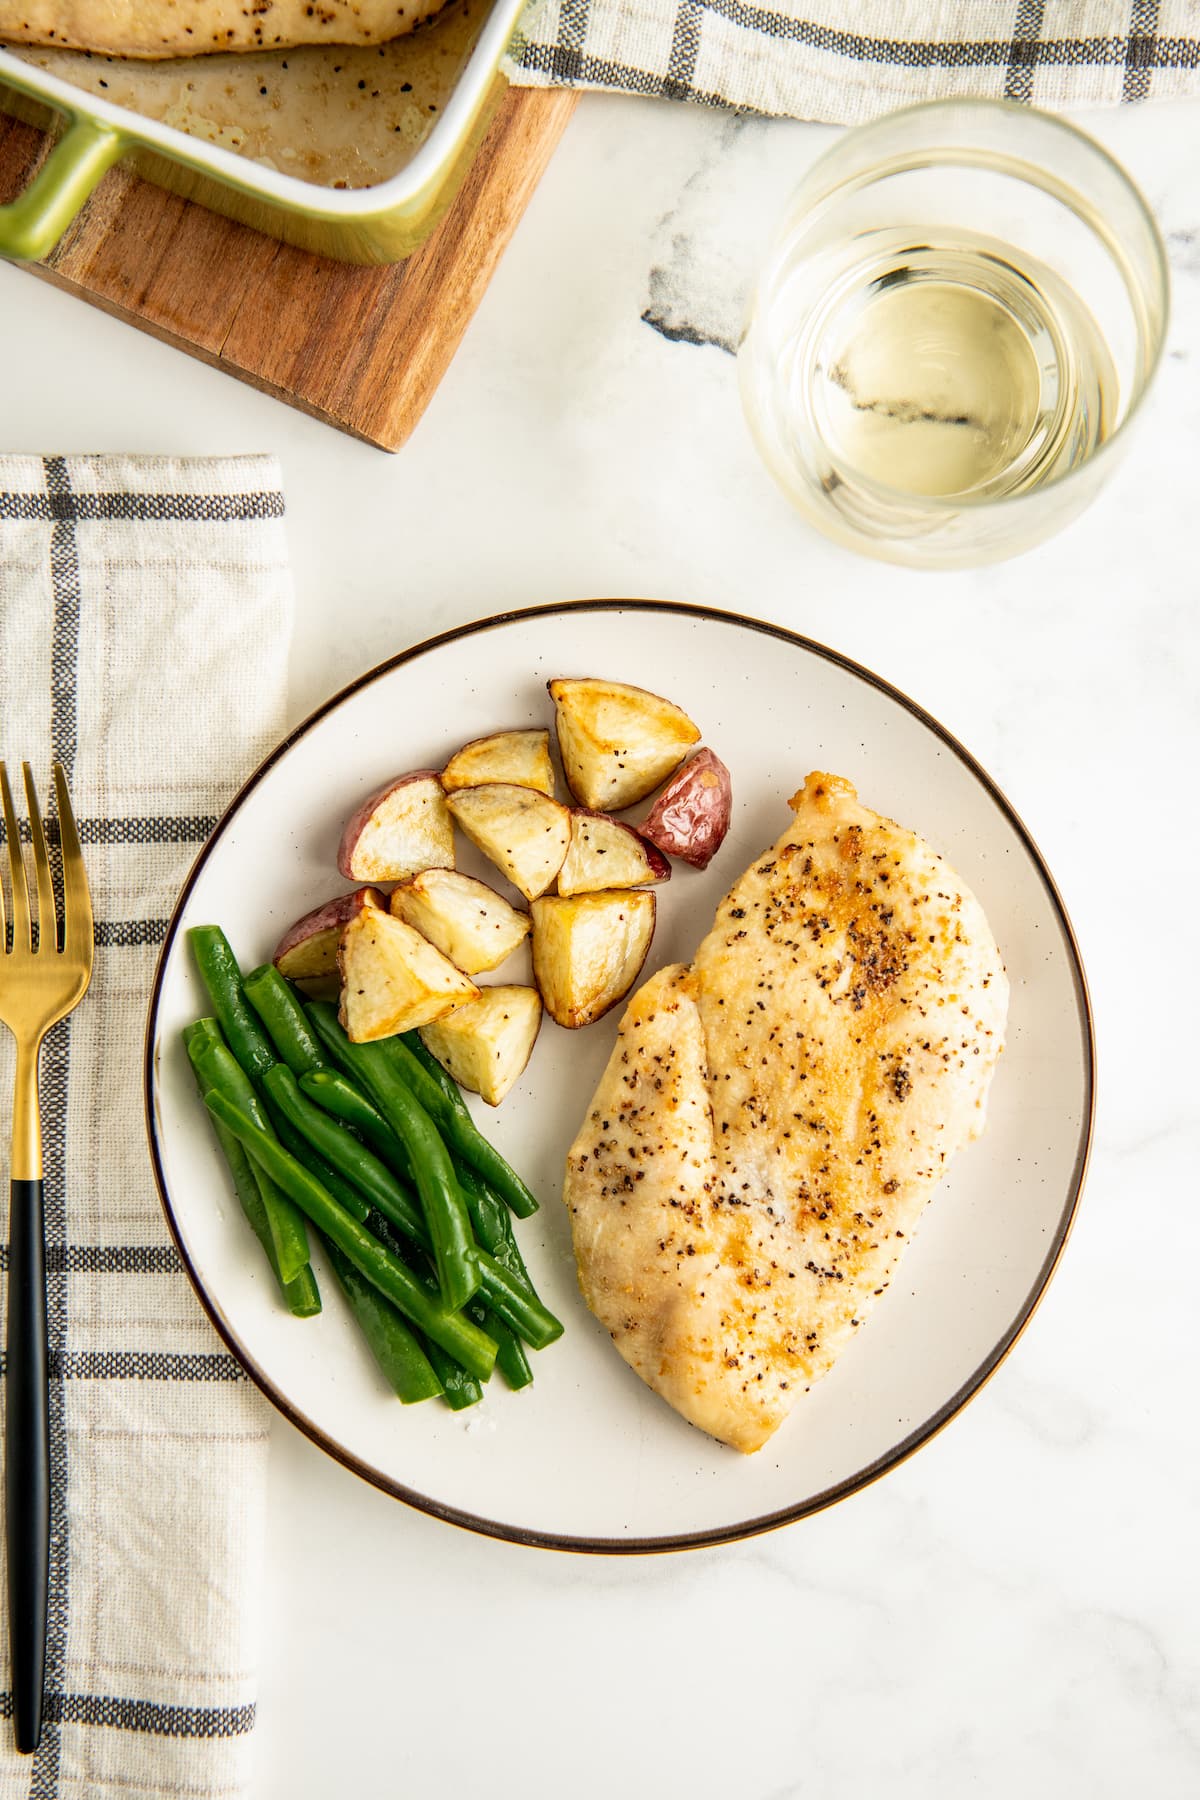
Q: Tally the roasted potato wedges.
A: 11